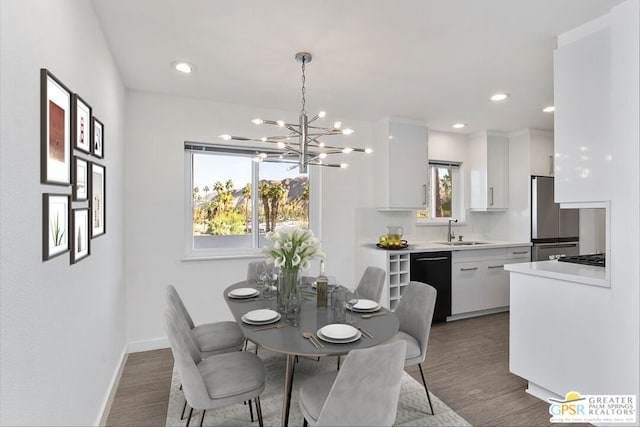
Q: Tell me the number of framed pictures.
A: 7